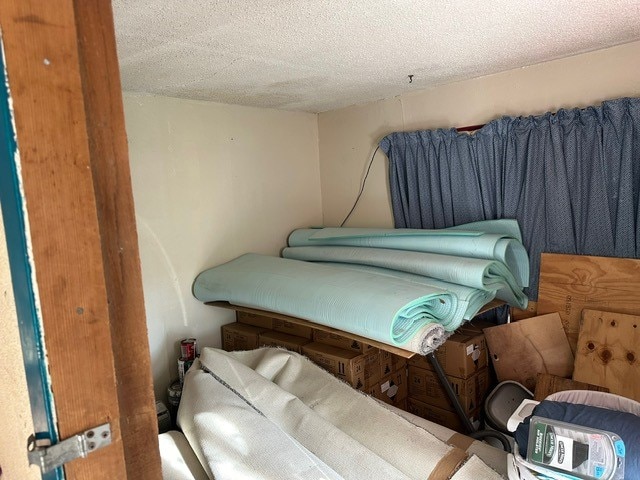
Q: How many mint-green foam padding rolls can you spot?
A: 3